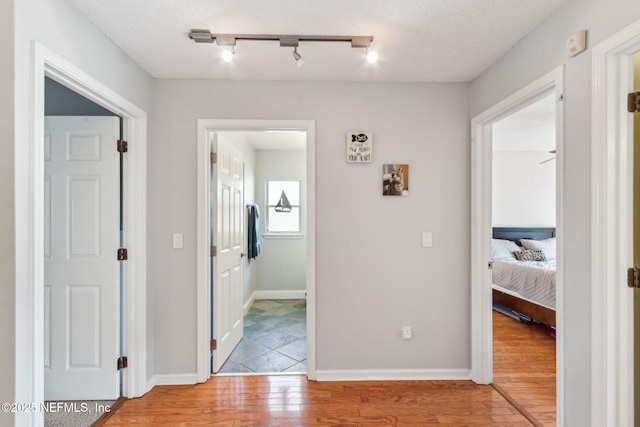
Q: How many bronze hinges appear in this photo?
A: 8